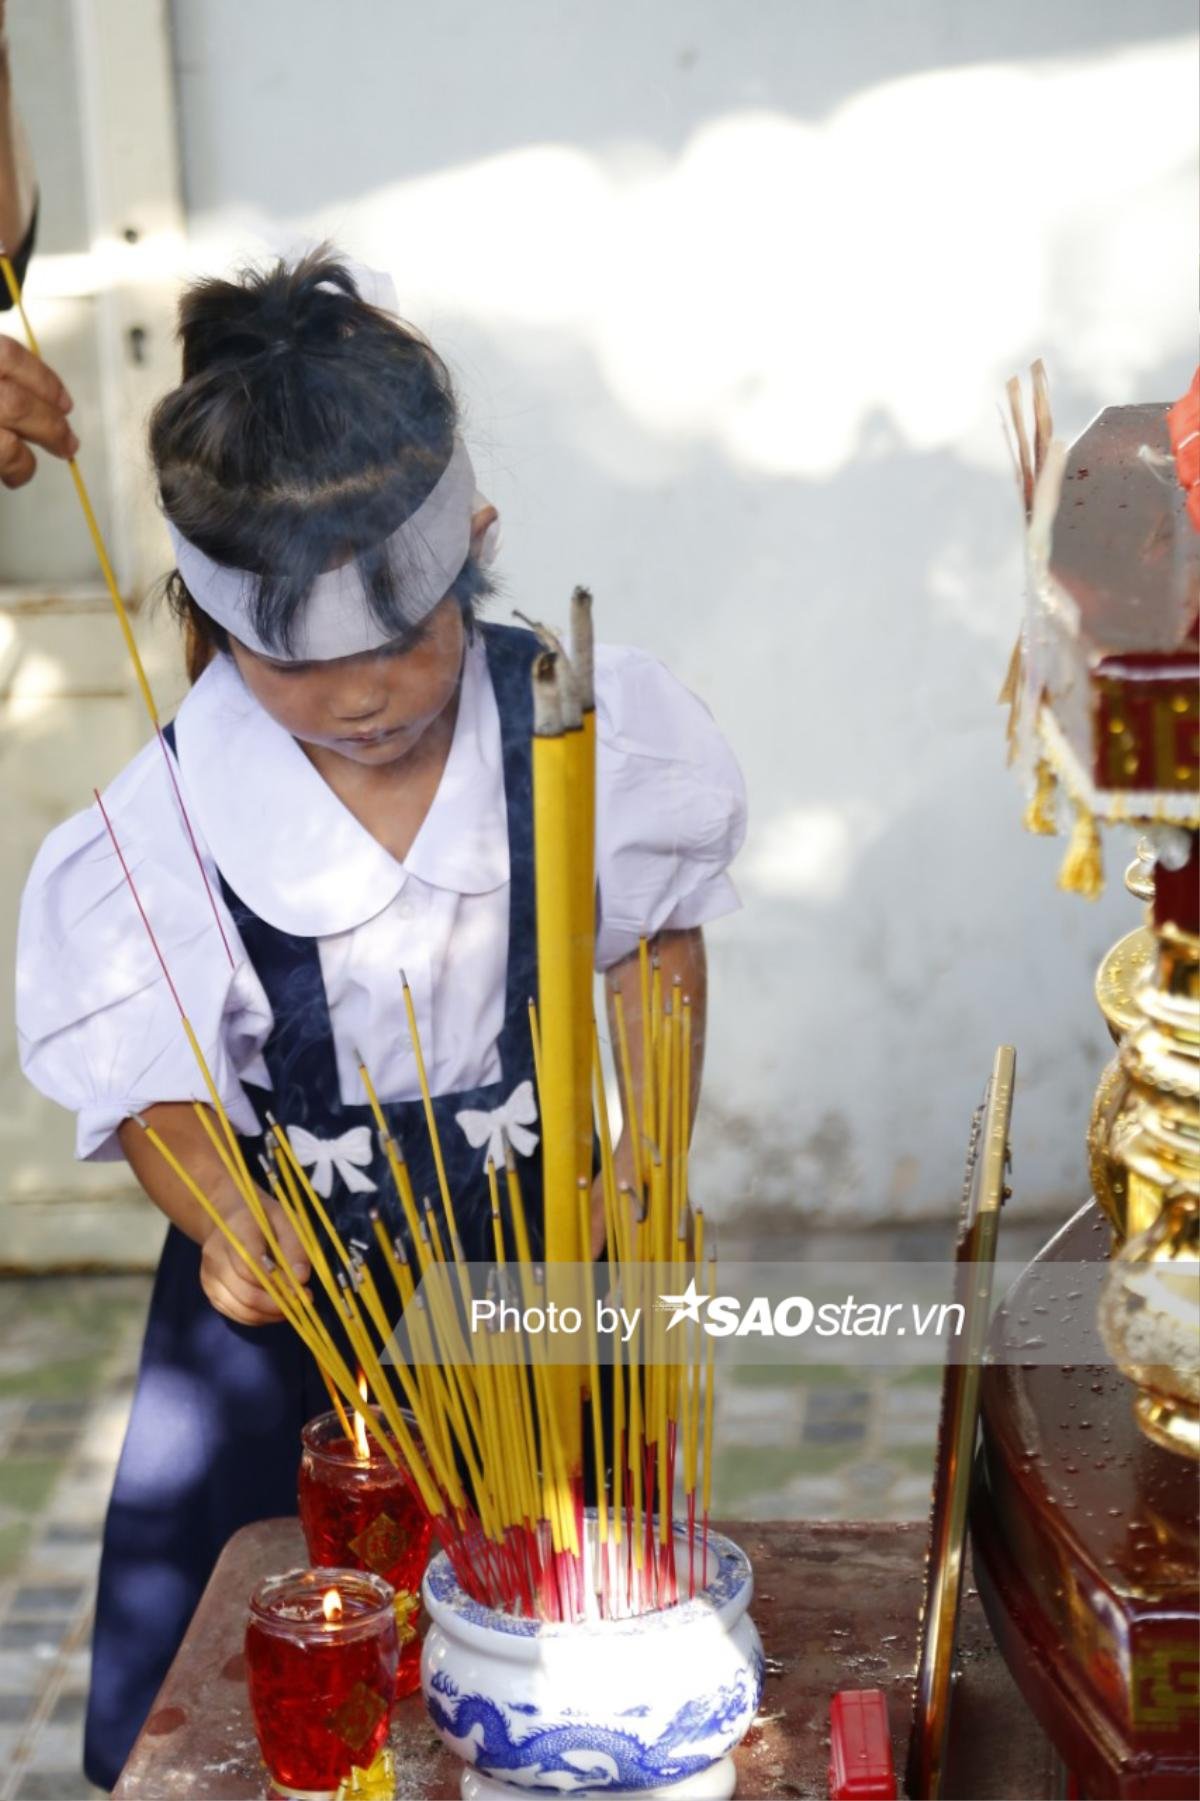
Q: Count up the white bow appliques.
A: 2